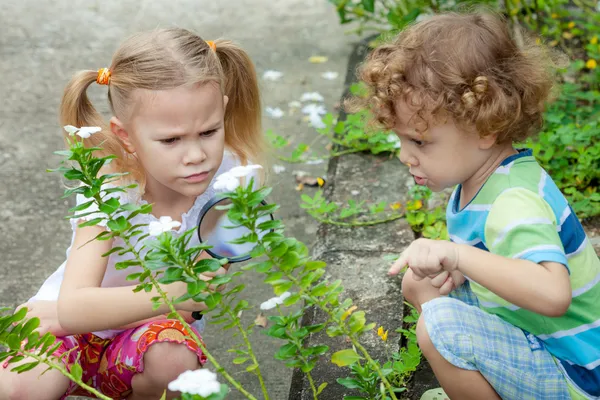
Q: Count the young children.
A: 2